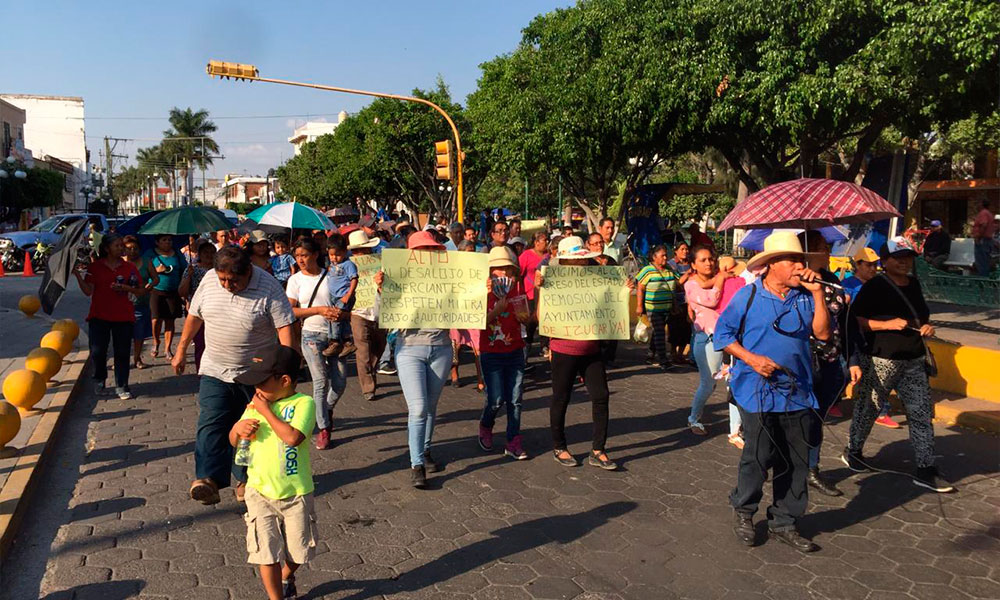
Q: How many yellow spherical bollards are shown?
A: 6